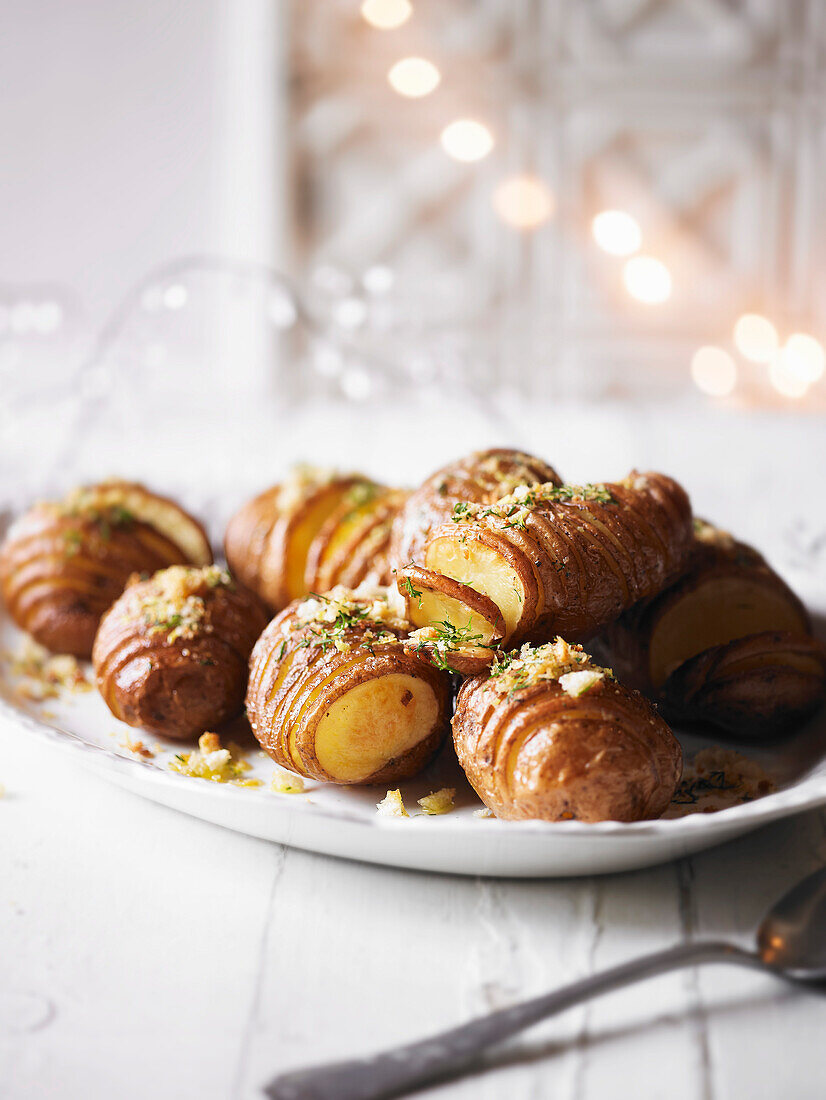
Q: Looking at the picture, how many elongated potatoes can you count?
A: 8